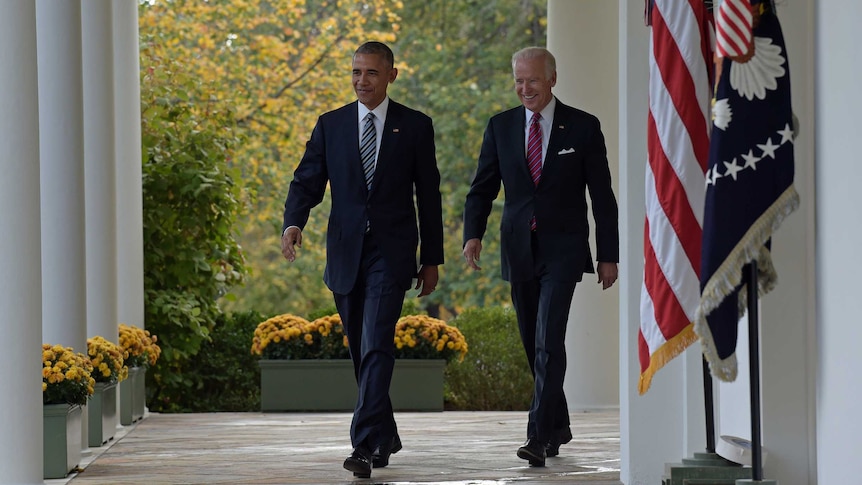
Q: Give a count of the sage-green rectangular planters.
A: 4